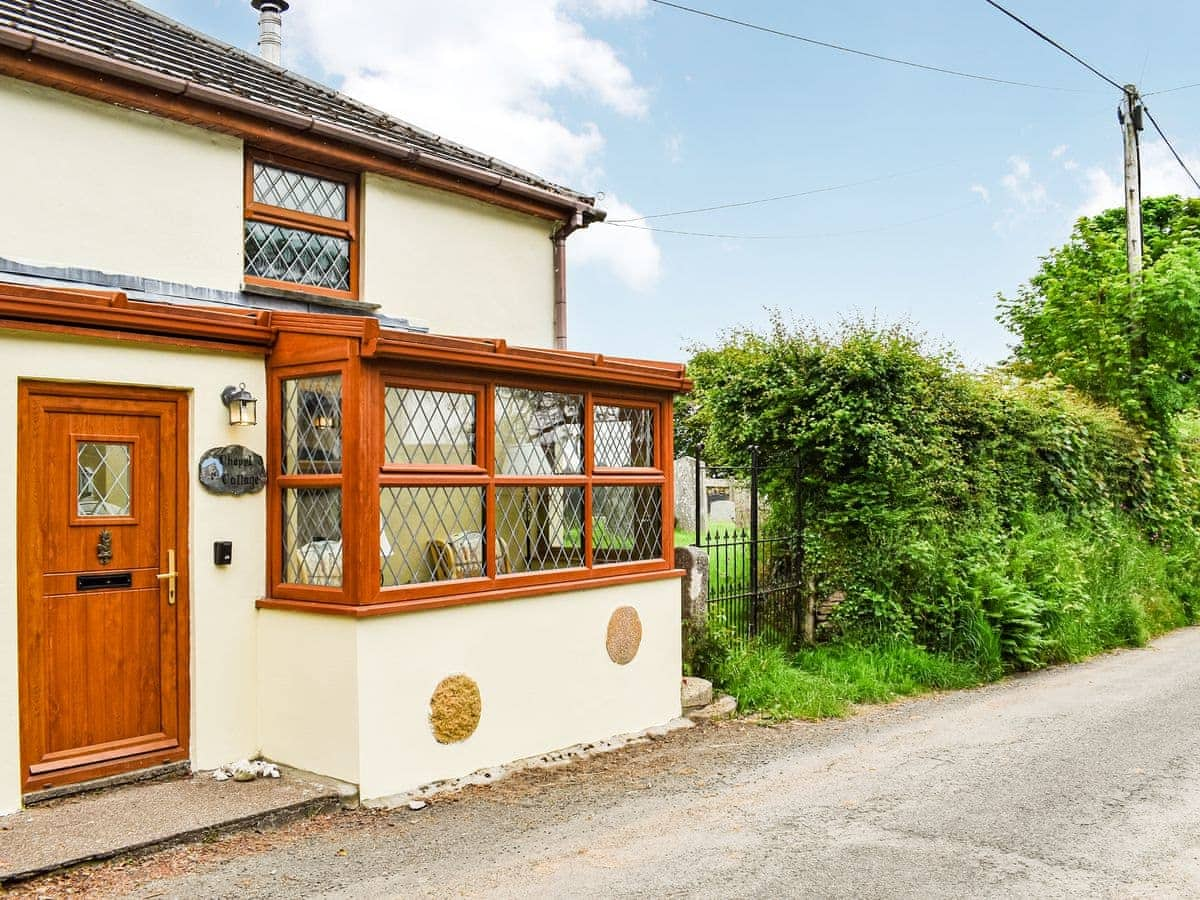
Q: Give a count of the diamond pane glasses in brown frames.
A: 11